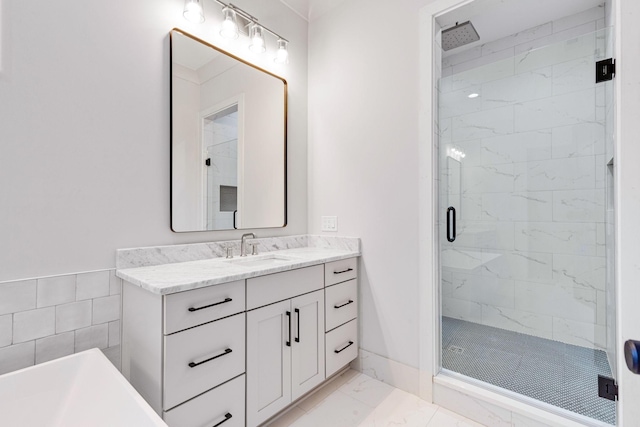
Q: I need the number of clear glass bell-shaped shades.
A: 4